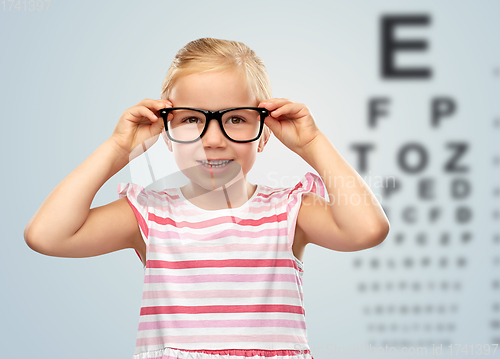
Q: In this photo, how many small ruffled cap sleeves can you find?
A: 2